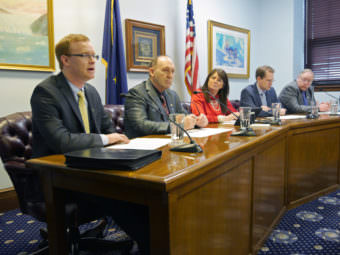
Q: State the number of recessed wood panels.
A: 3